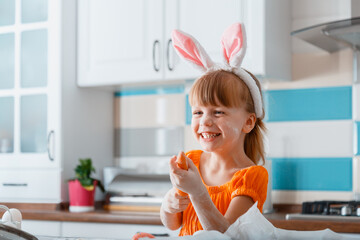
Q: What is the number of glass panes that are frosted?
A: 6